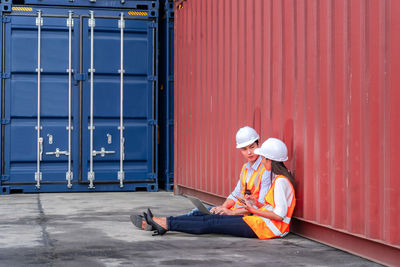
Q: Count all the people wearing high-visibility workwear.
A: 2